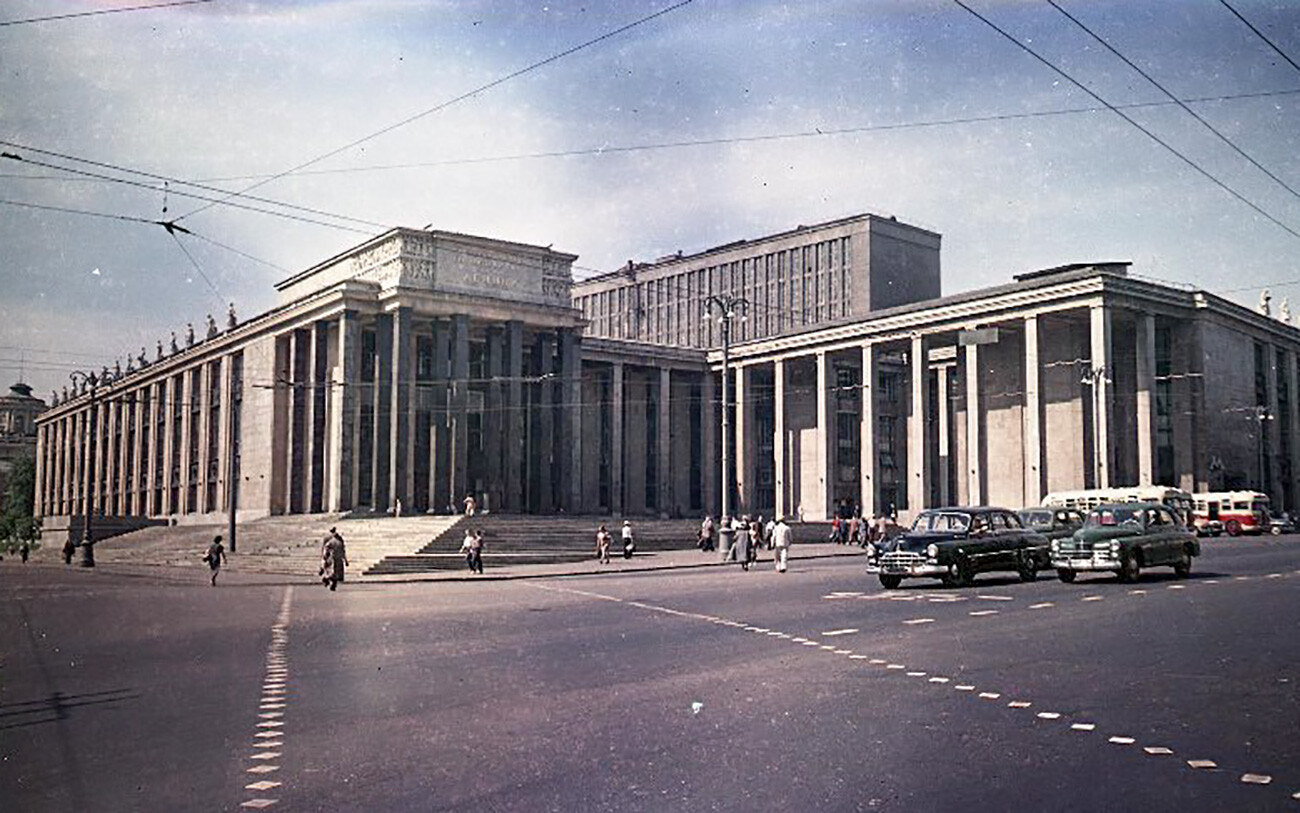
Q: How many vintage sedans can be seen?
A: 3